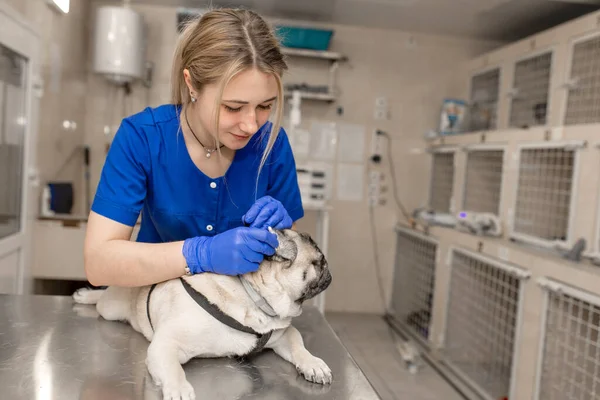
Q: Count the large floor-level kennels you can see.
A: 3